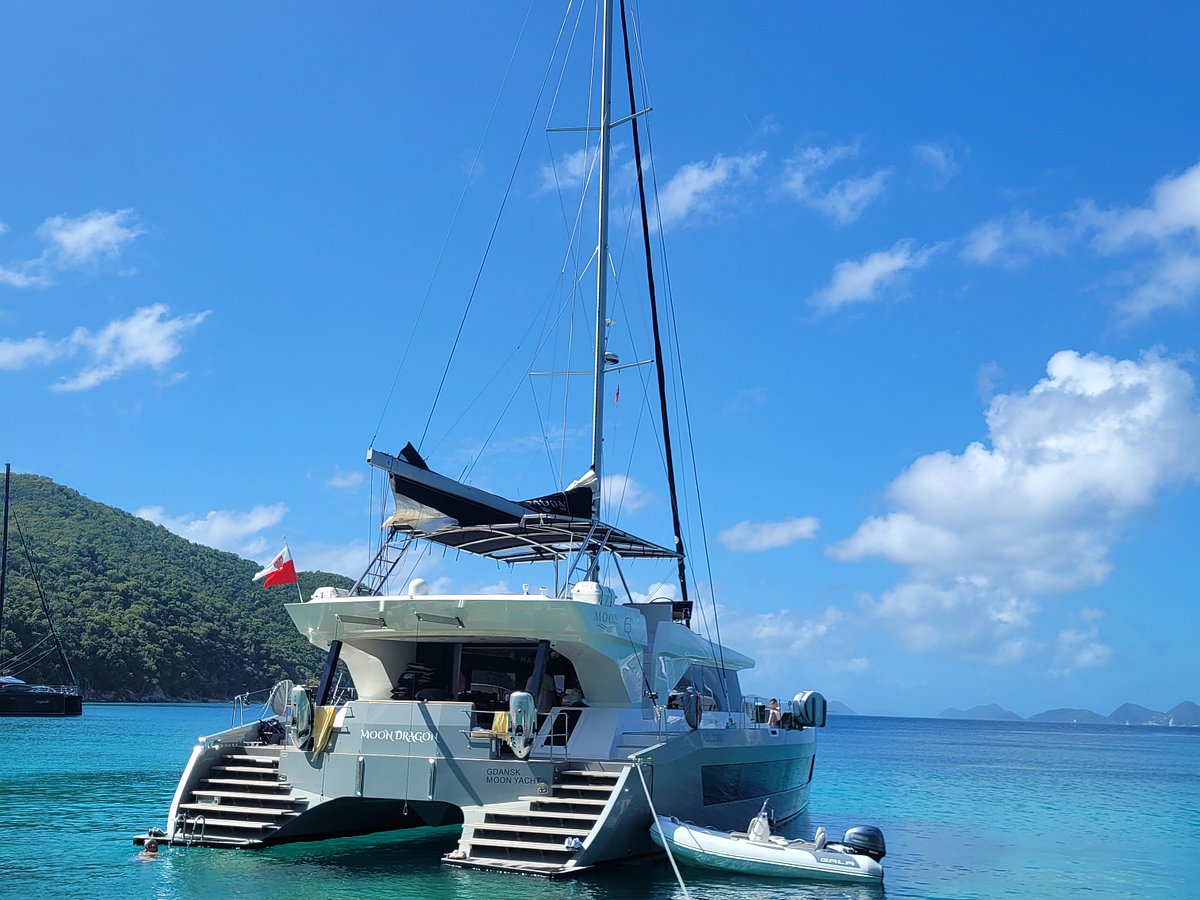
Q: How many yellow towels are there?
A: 2